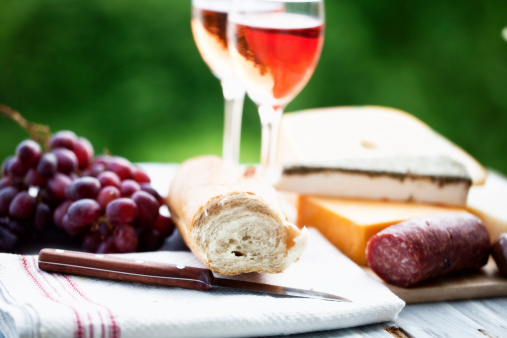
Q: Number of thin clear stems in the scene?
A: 2